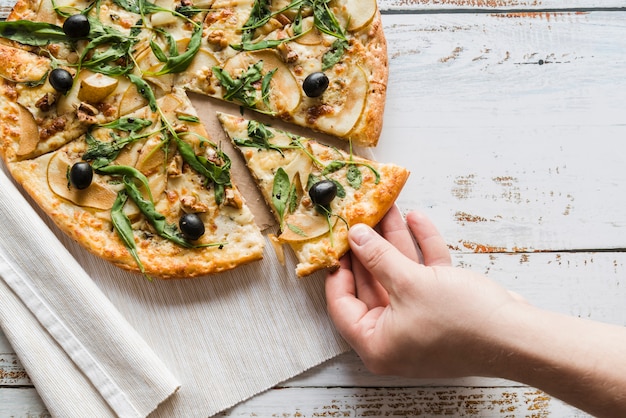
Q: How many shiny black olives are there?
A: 6